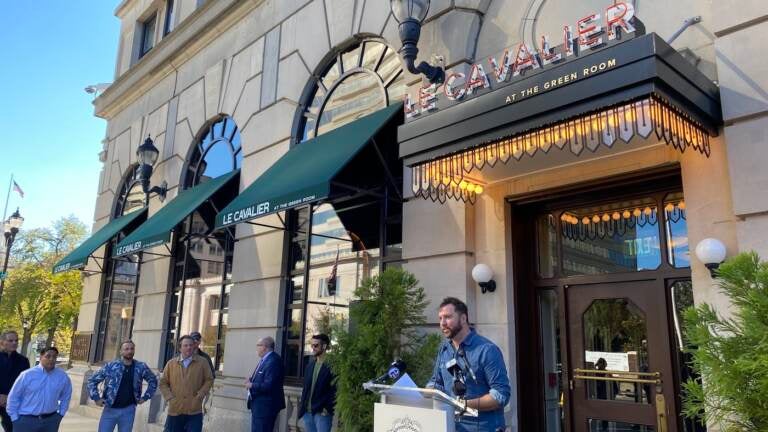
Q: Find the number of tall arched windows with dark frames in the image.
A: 3